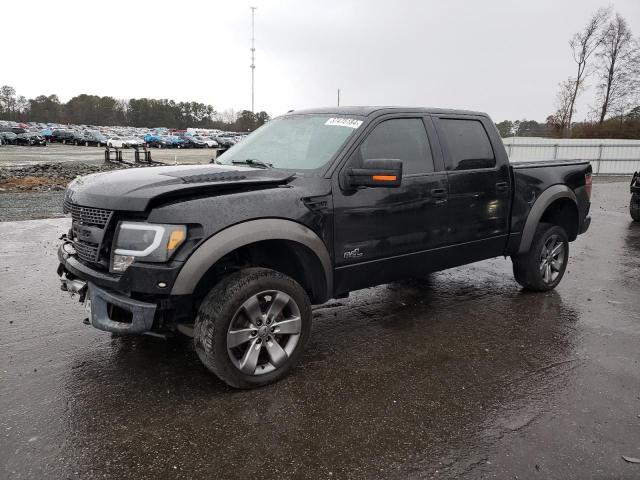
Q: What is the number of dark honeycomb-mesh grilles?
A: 1